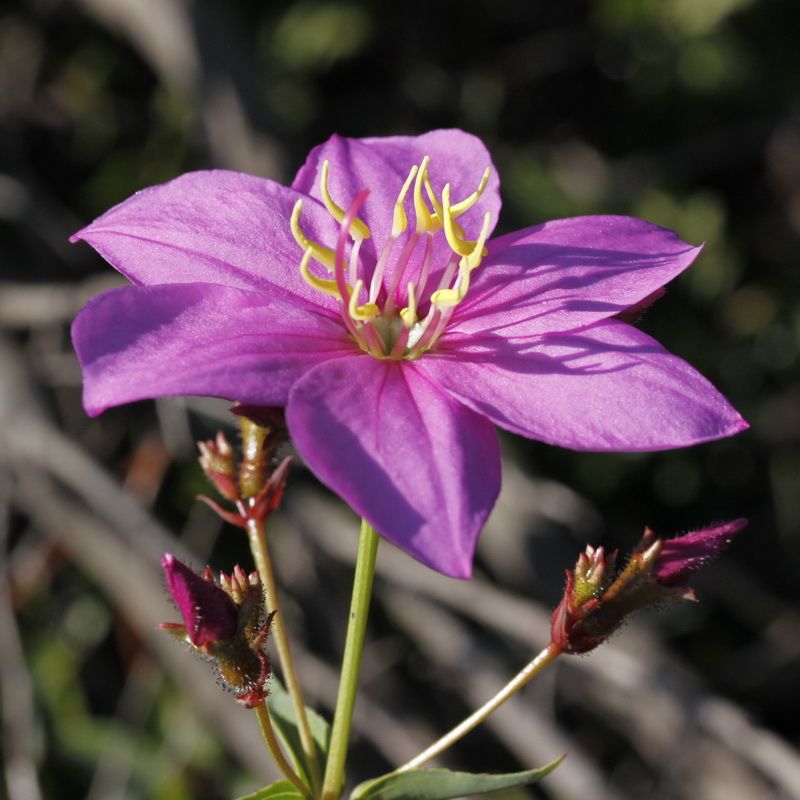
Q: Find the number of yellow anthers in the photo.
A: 12